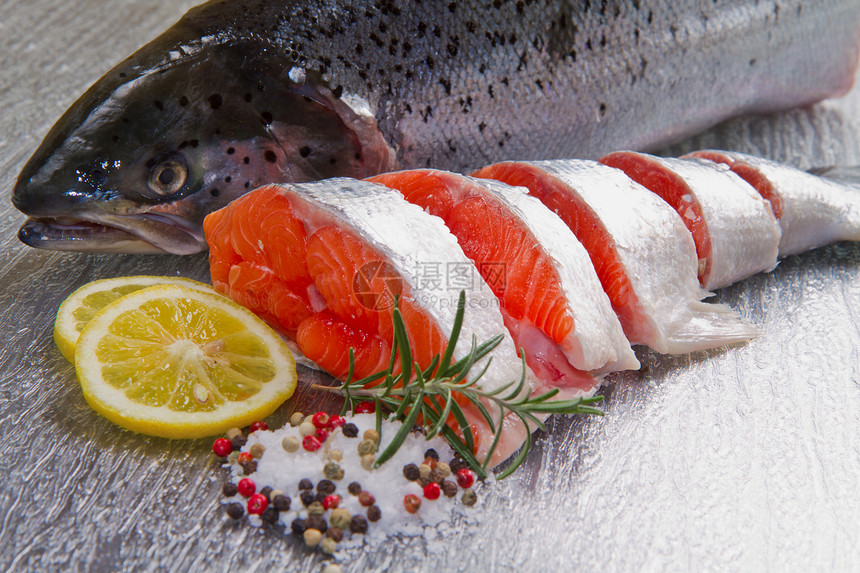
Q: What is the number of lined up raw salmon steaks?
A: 5